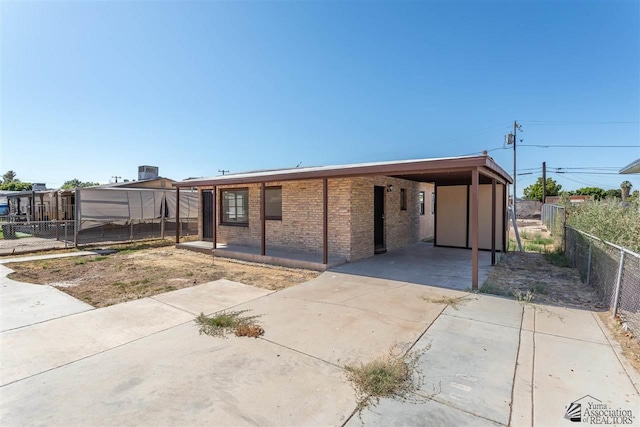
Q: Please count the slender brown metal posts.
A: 6